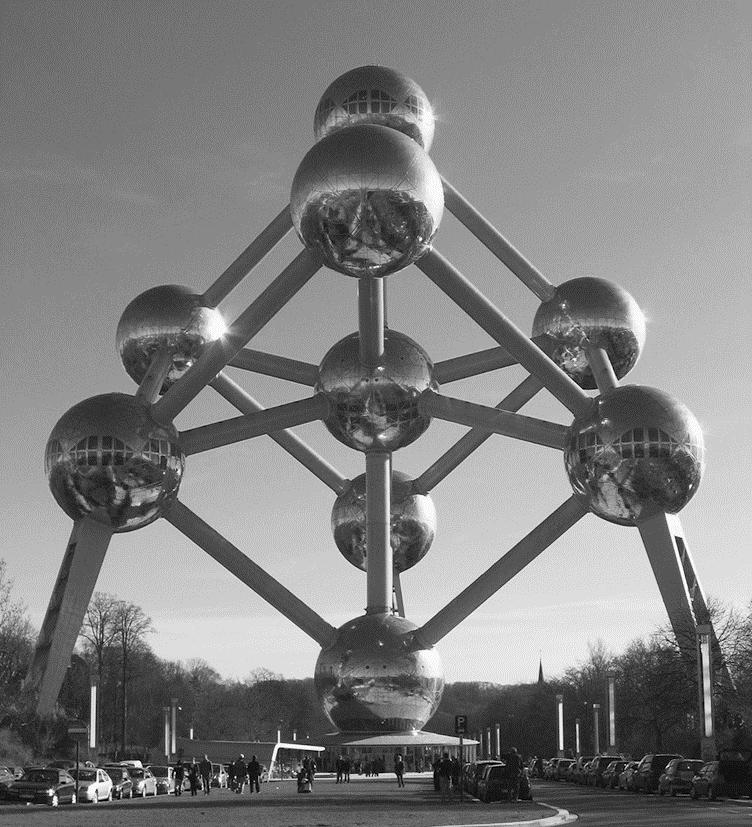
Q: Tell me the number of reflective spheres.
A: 9